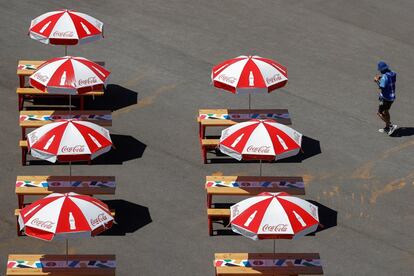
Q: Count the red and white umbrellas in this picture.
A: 7